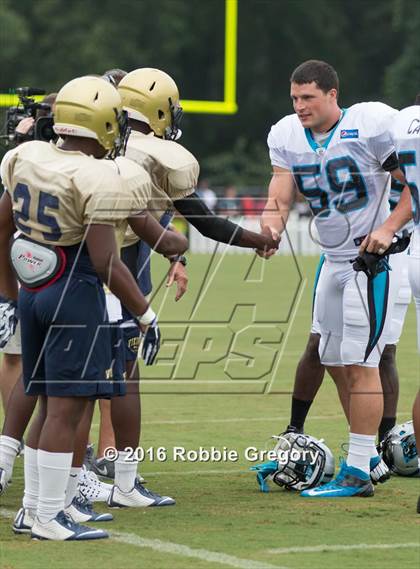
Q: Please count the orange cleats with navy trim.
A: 0